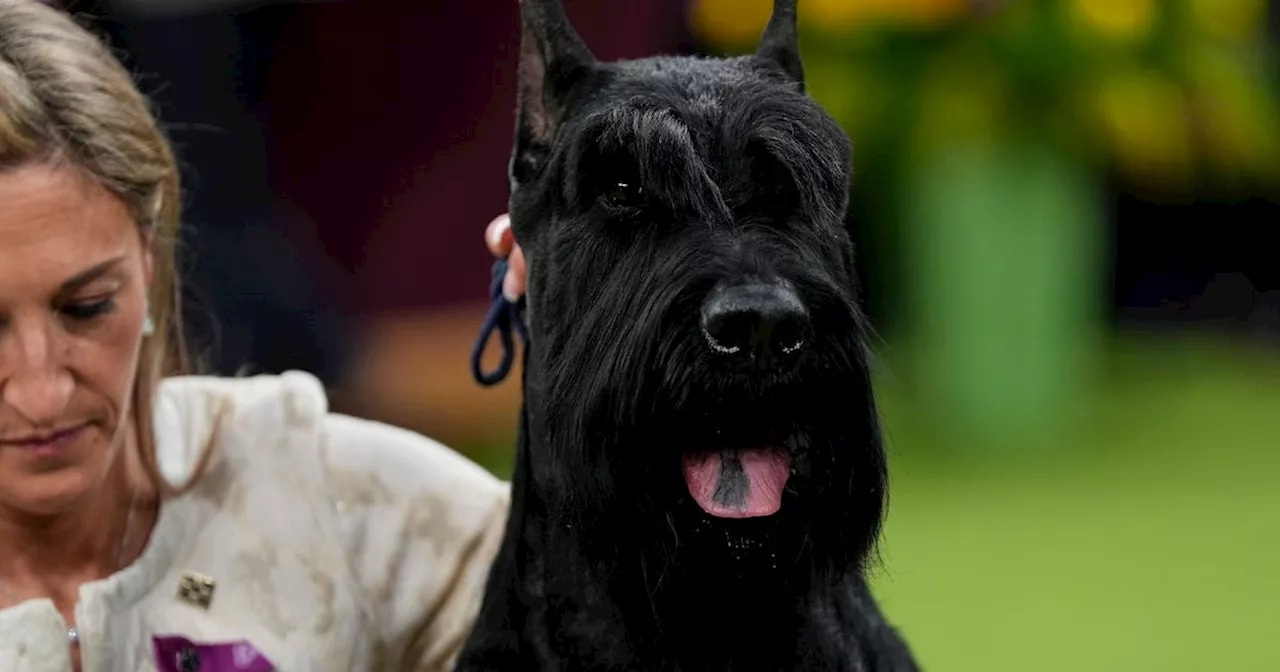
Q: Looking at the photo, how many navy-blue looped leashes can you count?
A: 1